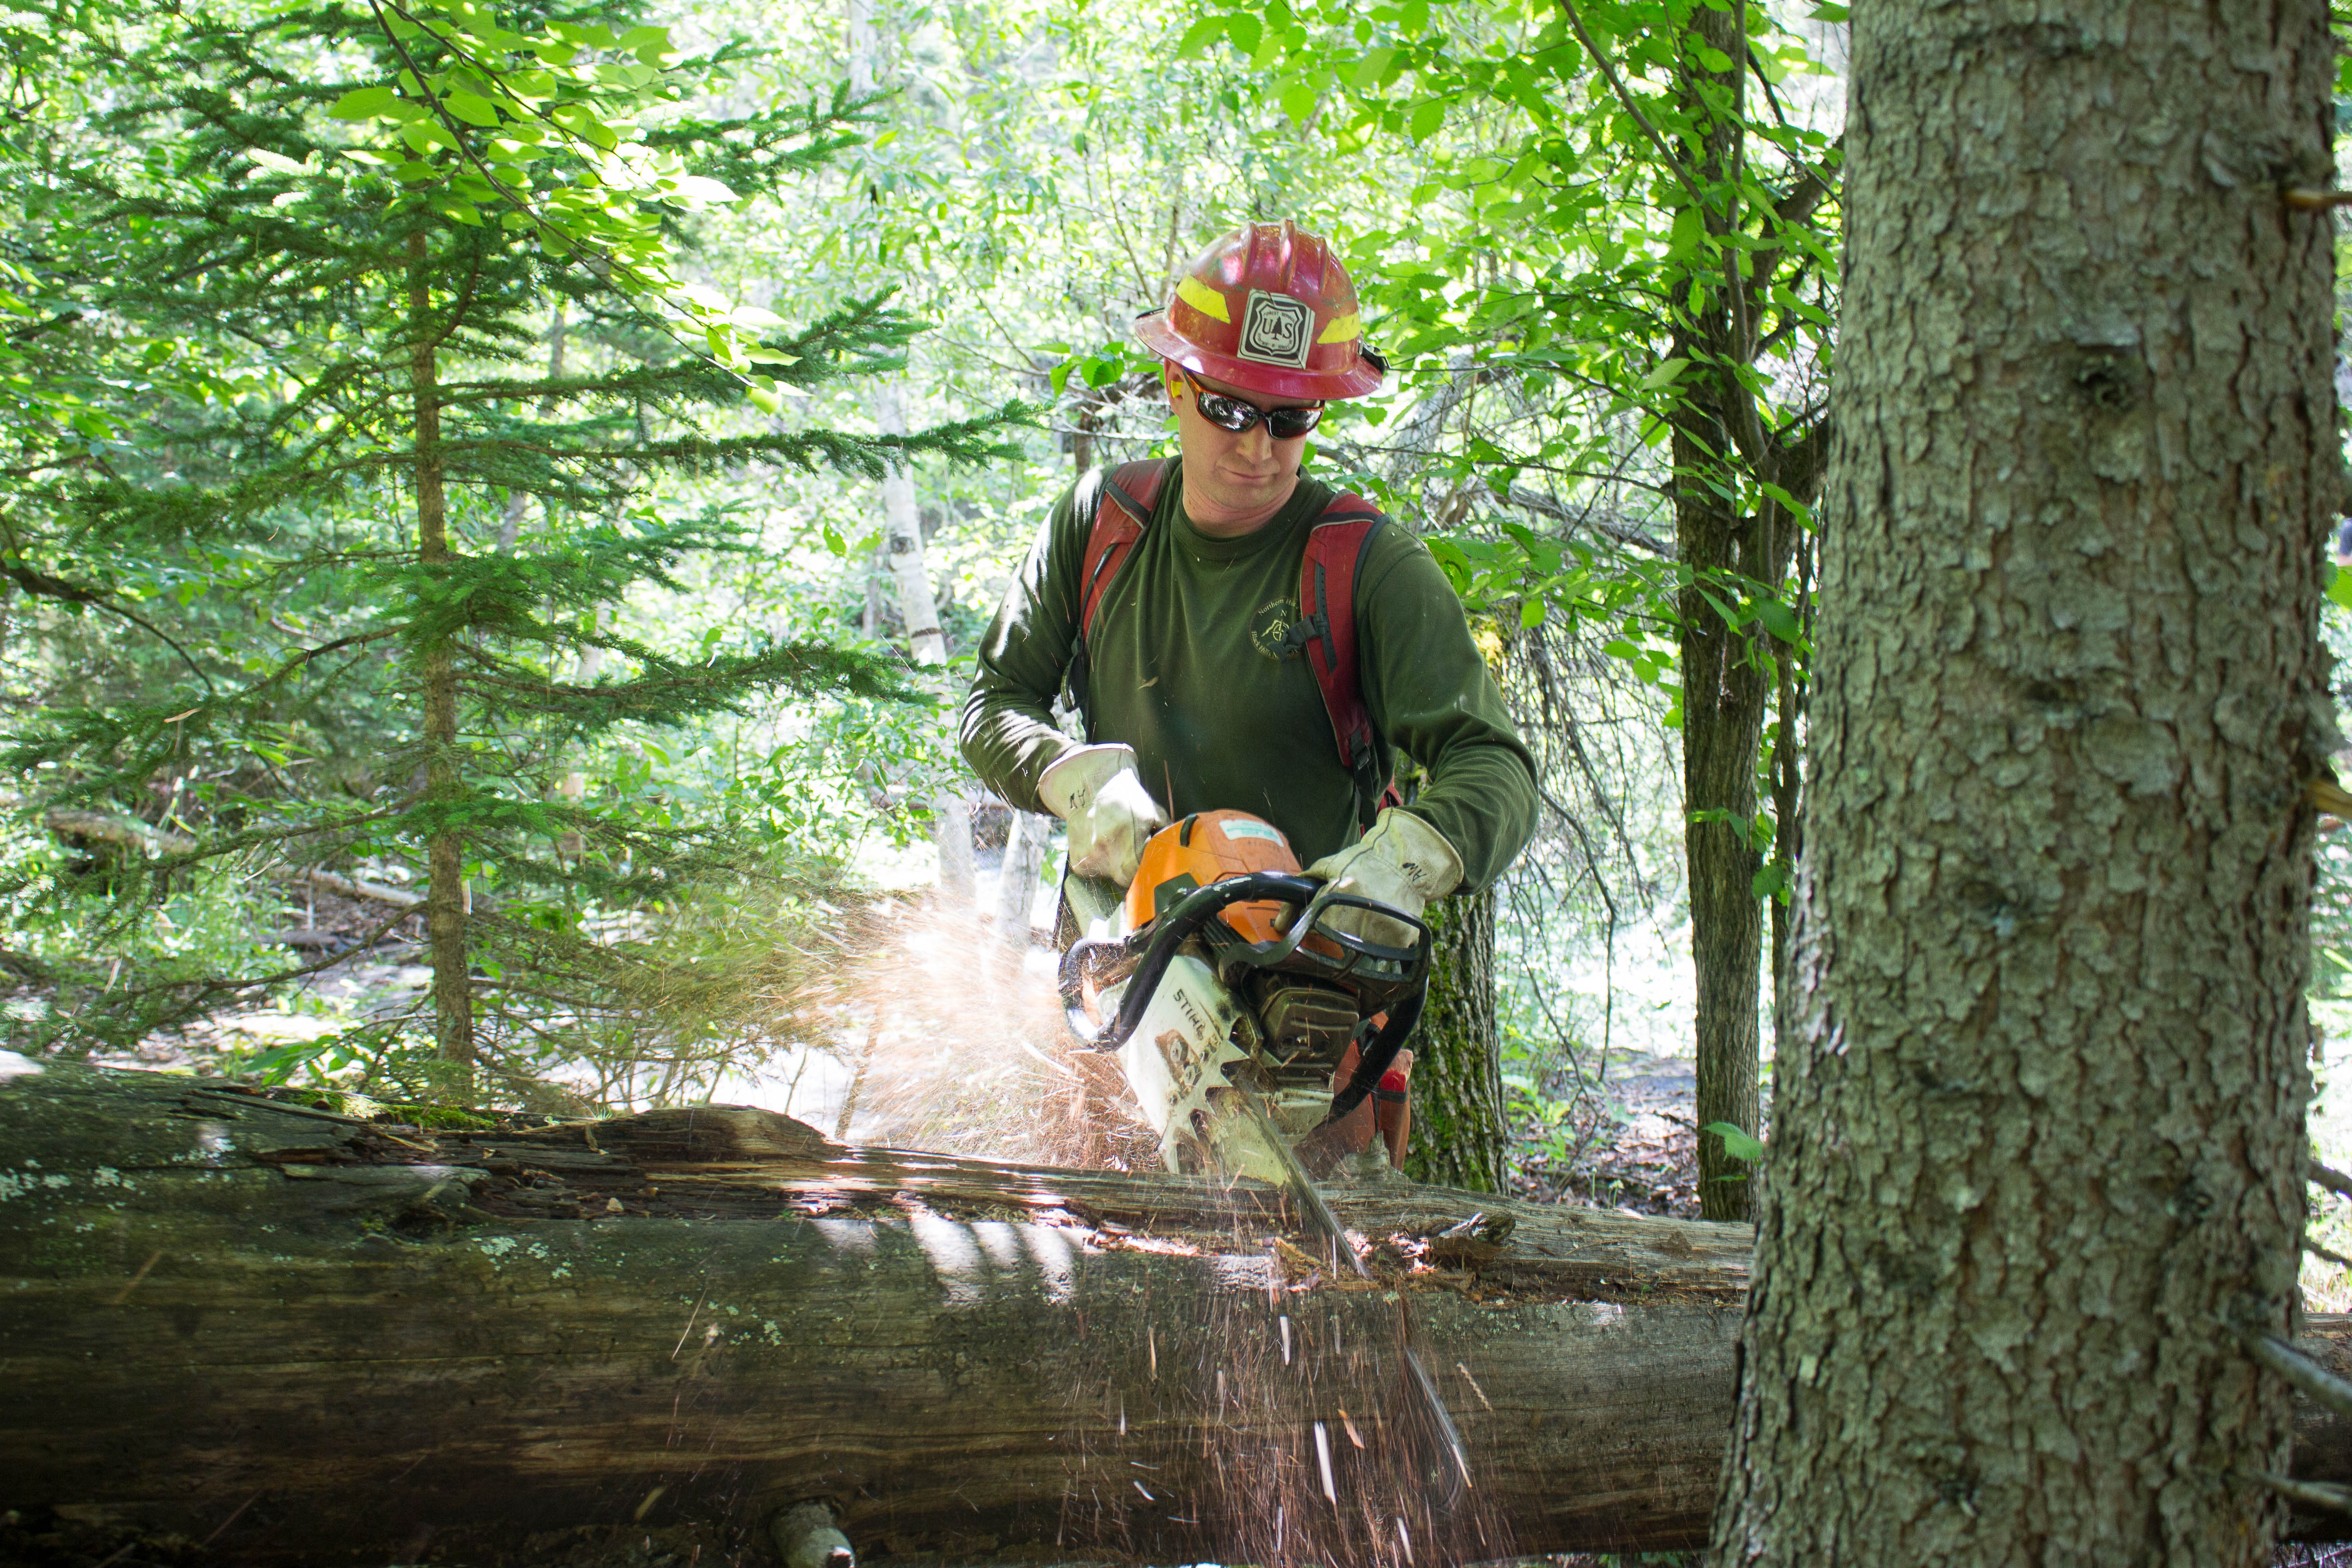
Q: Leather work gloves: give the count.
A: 2